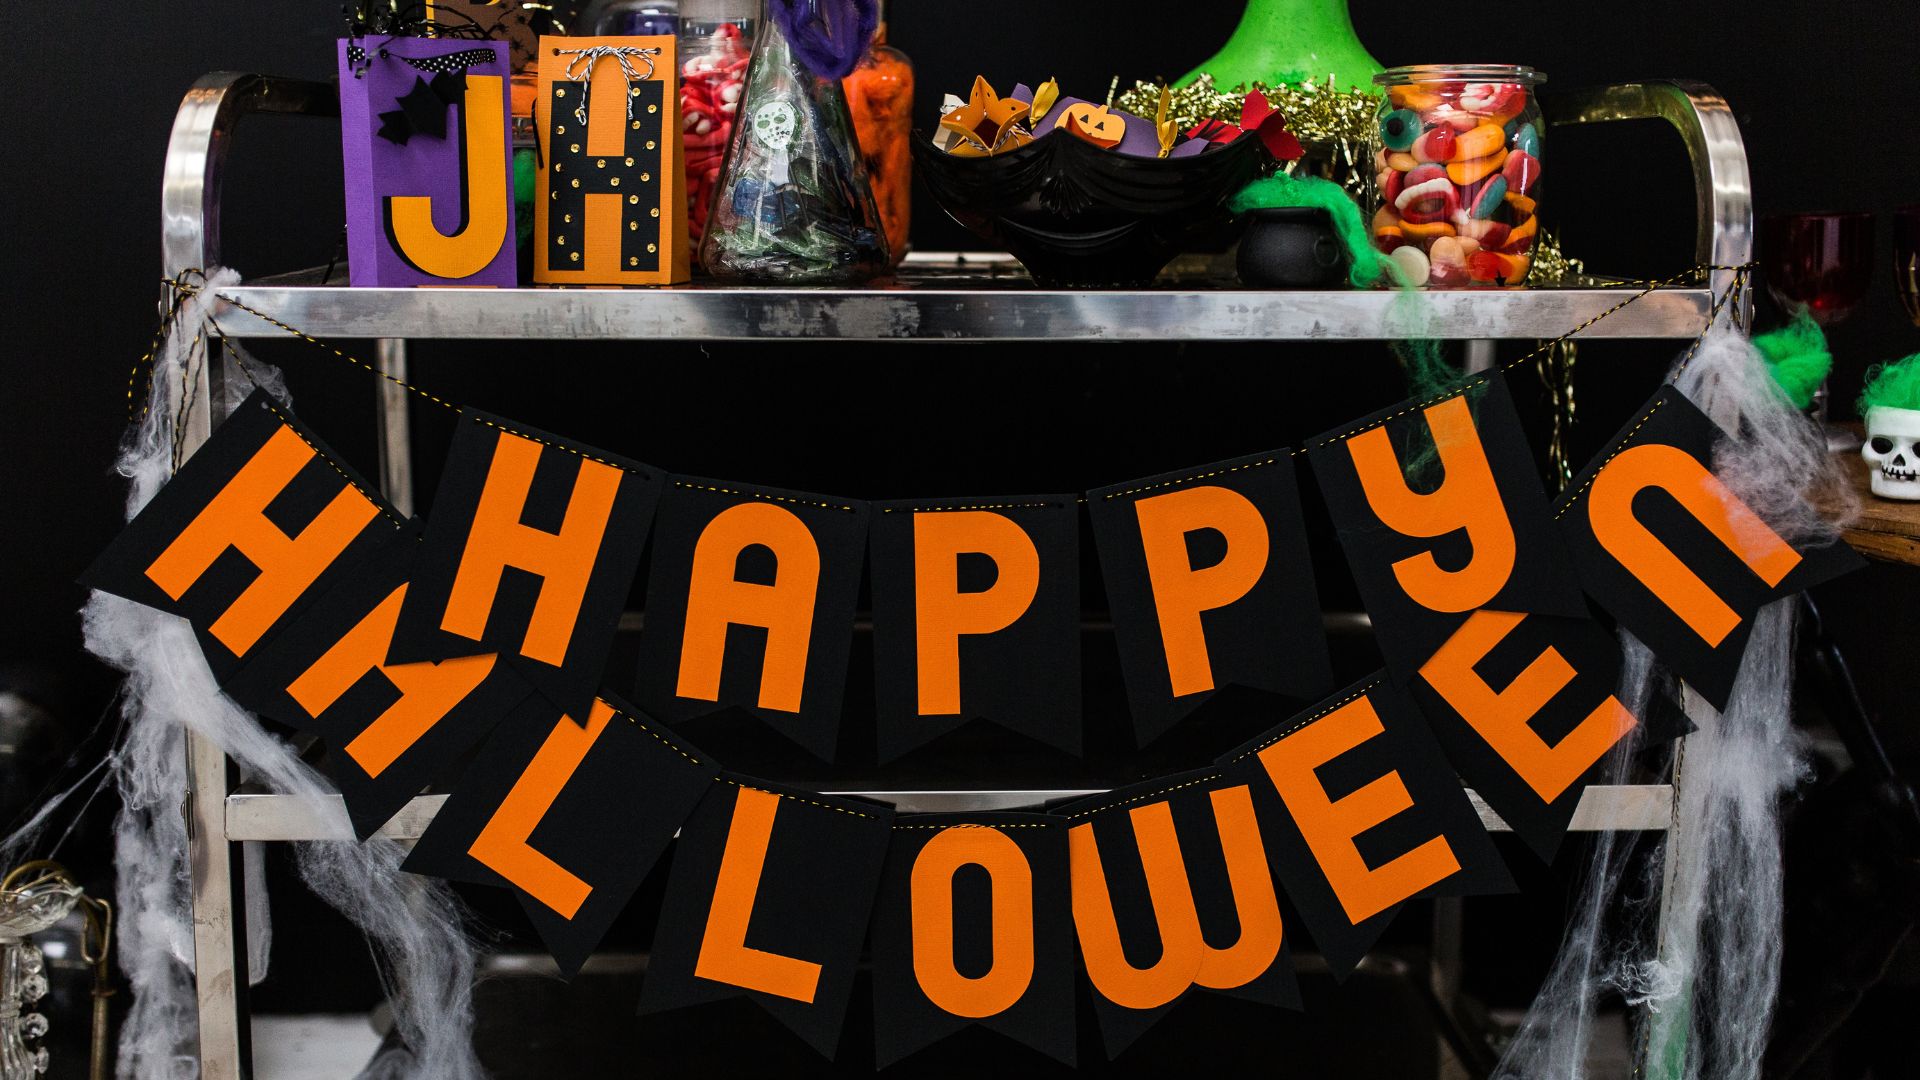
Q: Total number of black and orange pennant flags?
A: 14